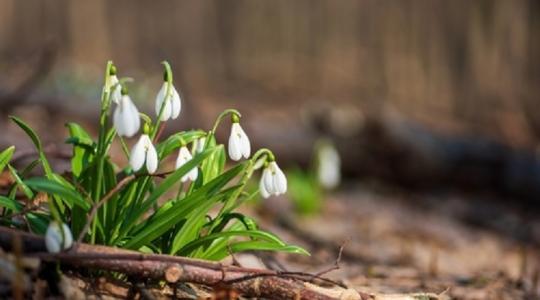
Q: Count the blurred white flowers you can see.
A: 1